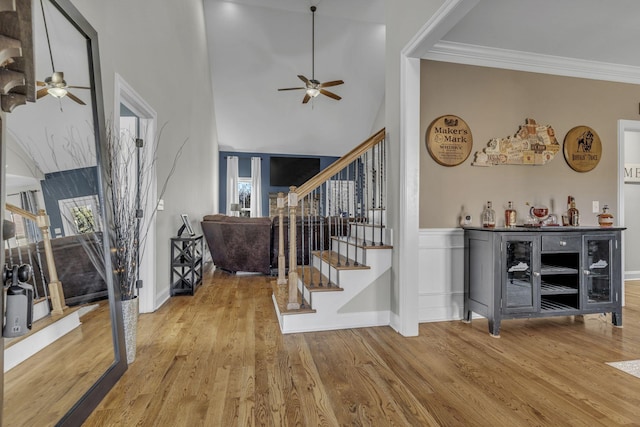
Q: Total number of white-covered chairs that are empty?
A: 0